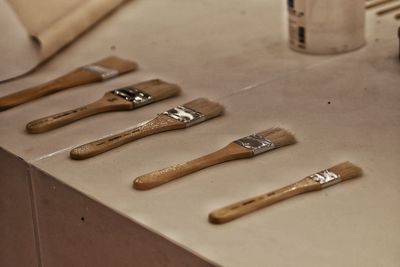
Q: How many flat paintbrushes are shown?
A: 5